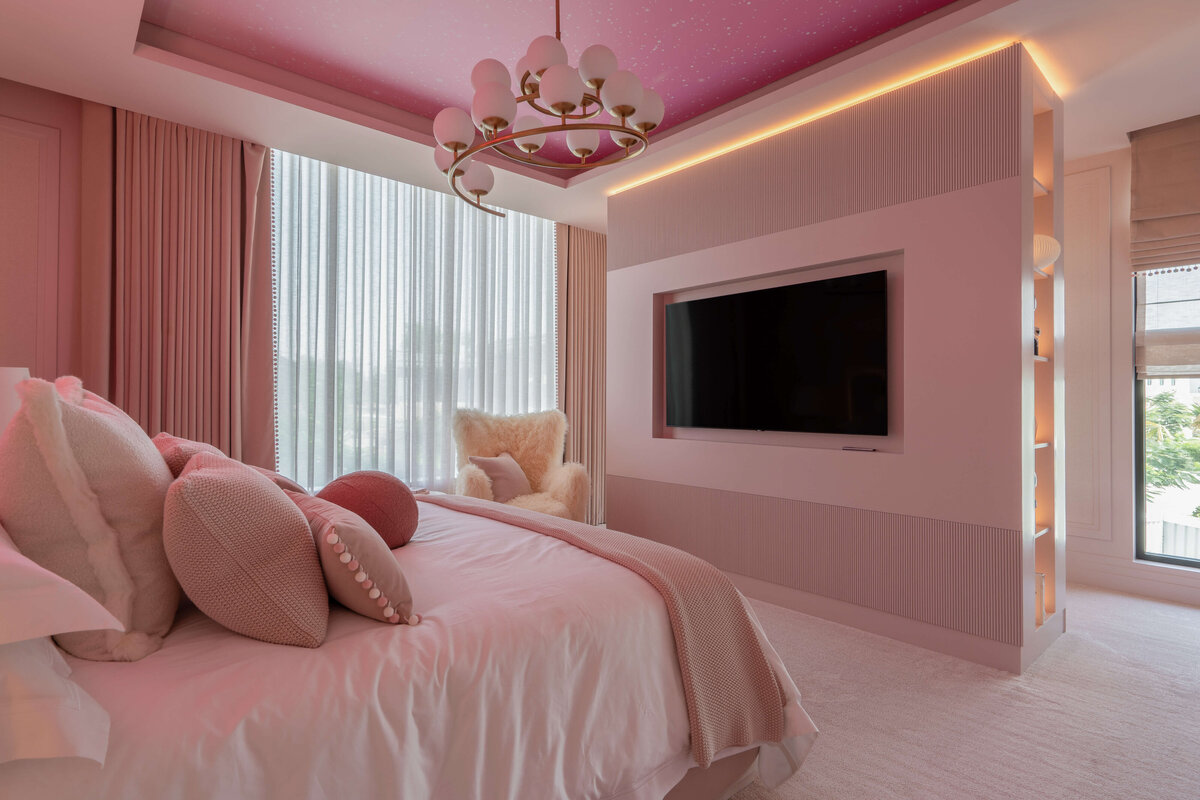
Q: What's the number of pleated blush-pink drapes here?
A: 2